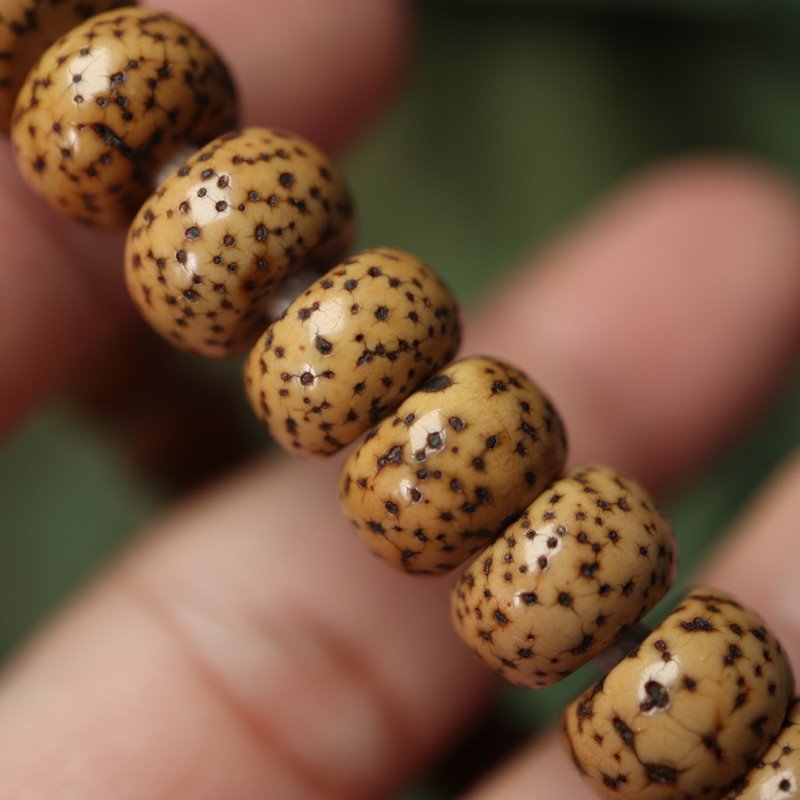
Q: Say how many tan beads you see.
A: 8